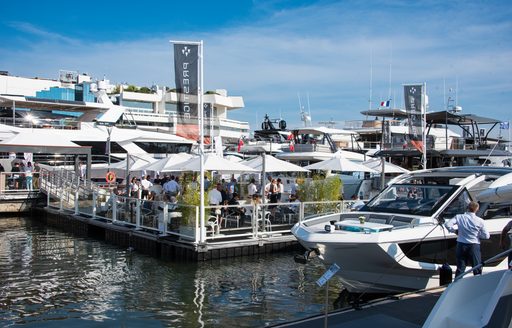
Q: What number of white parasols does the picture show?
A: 6